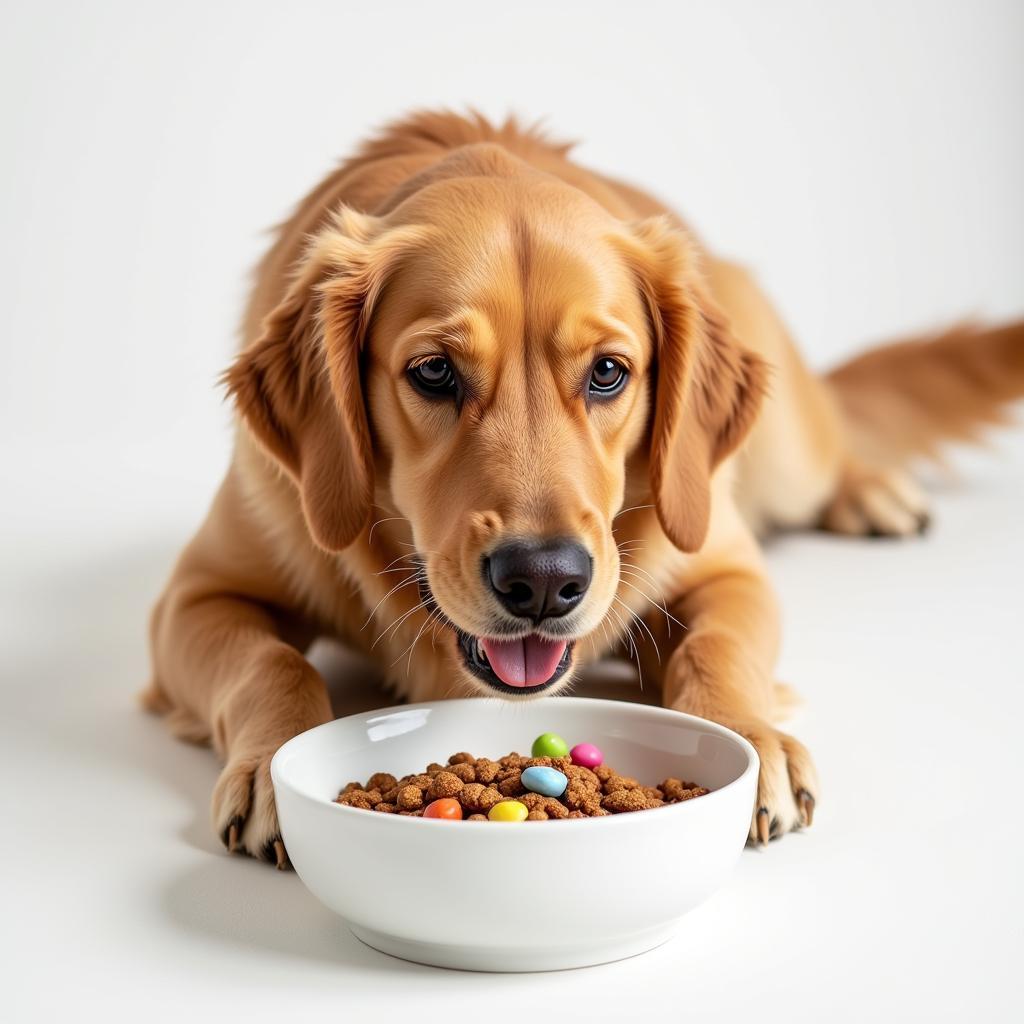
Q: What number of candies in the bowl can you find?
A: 5